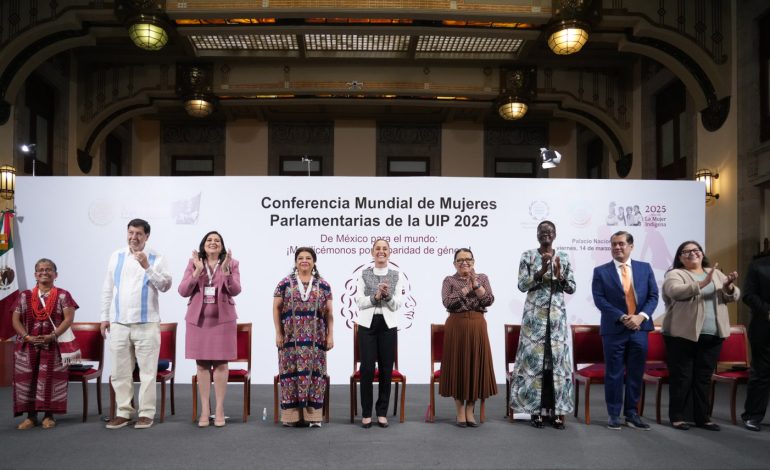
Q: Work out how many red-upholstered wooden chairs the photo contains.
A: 10